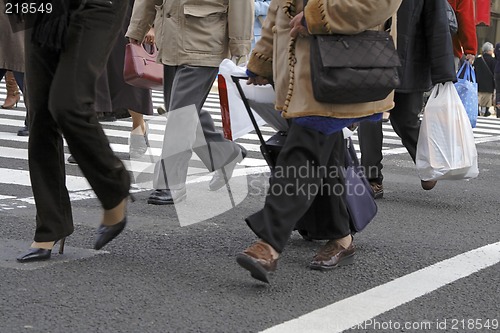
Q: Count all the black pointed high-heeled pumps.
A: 2